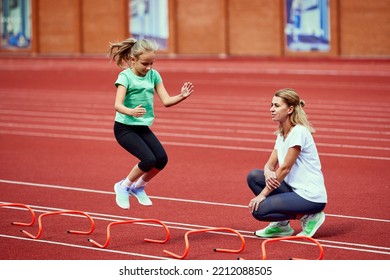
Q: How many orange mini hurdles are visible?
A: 5